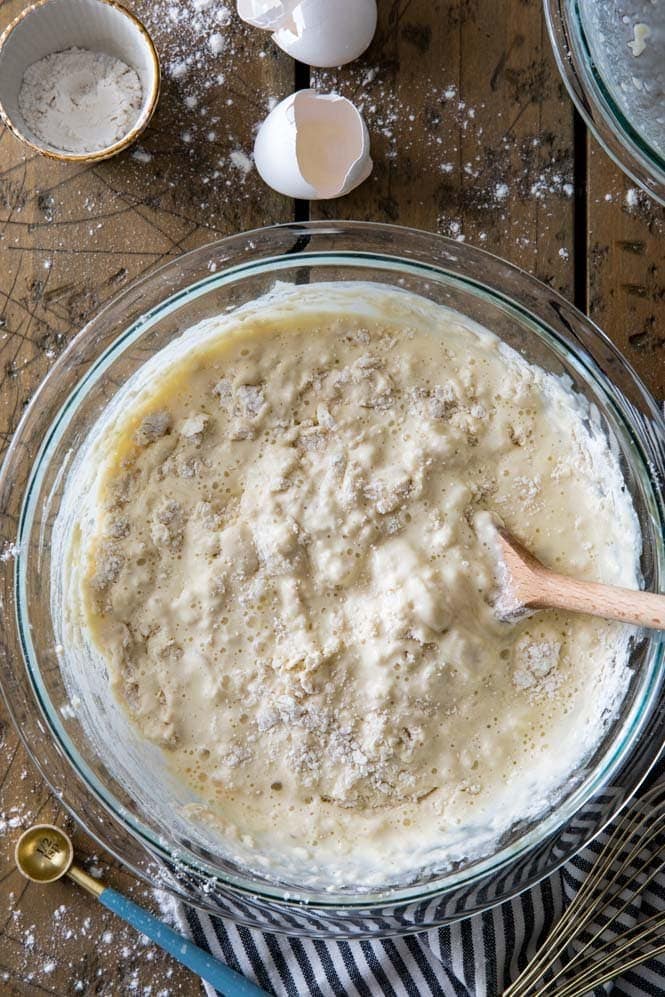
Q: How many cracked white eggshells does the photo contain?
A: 2